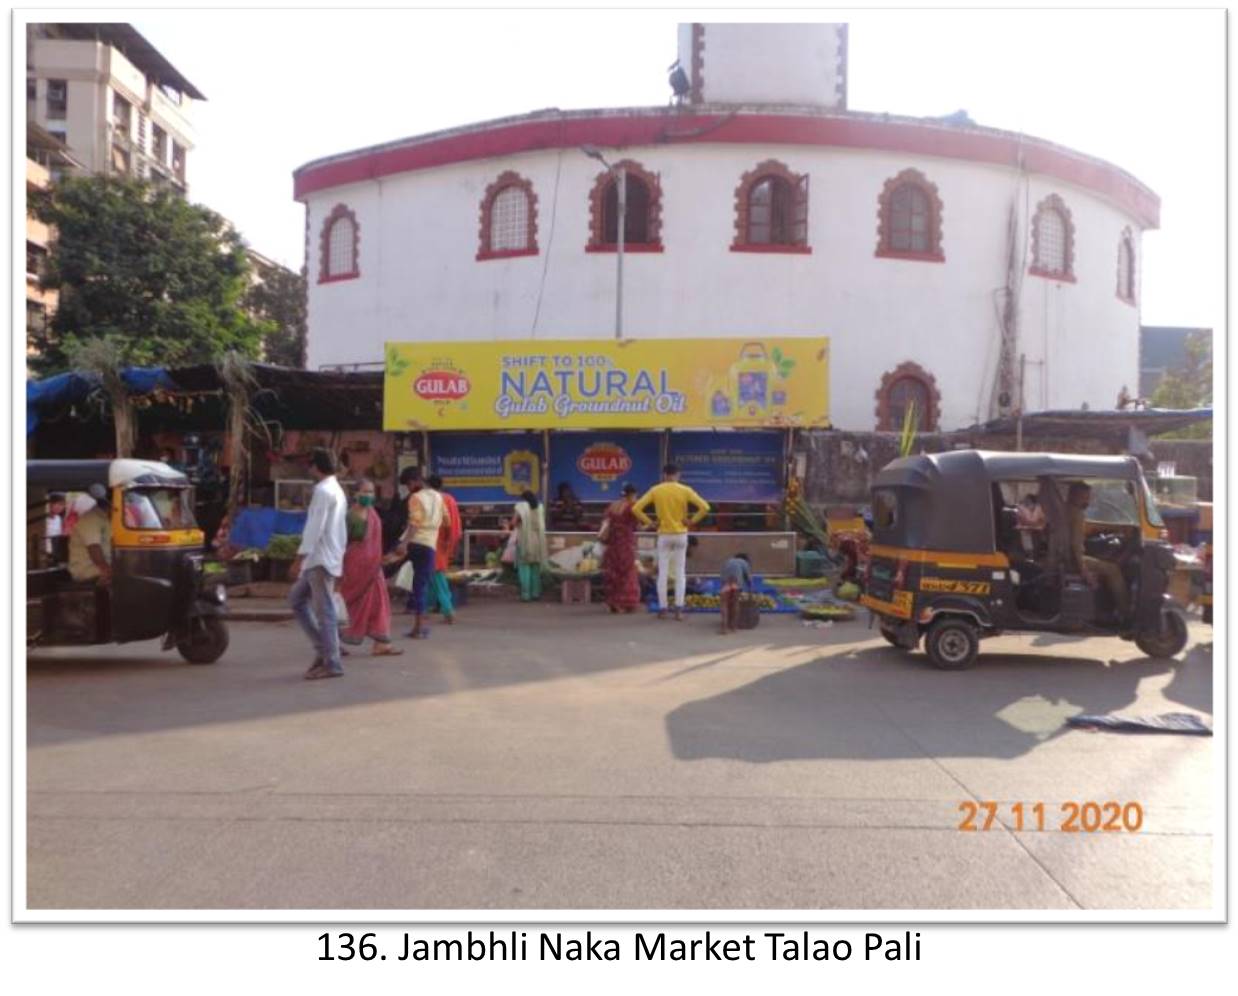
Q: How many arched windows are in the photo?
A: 8